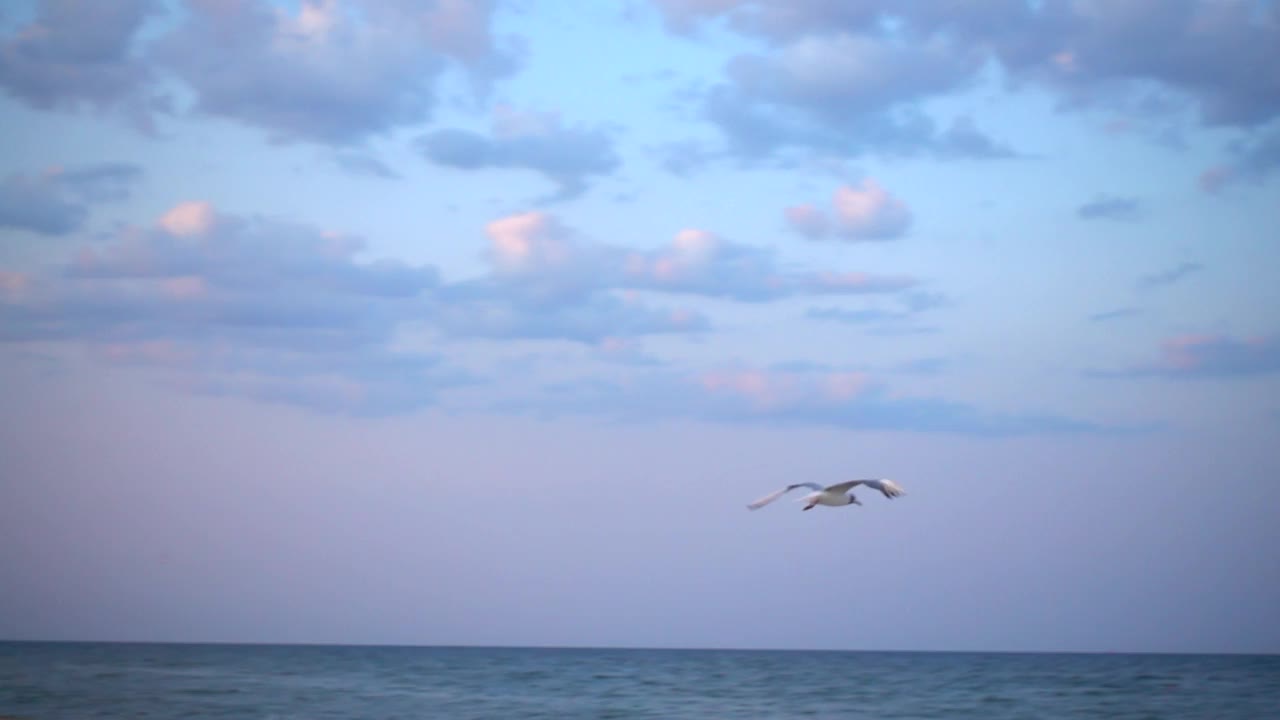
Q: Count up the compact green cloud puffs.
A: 0